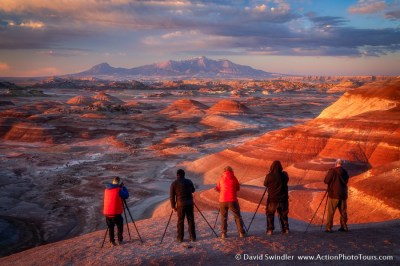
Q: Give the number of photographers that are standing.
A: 5